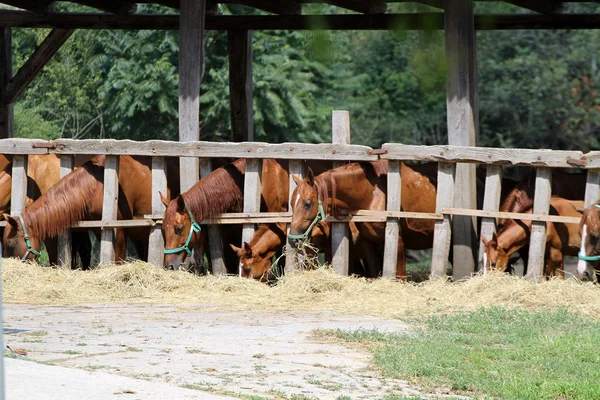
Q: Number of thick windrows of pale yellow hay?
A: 1